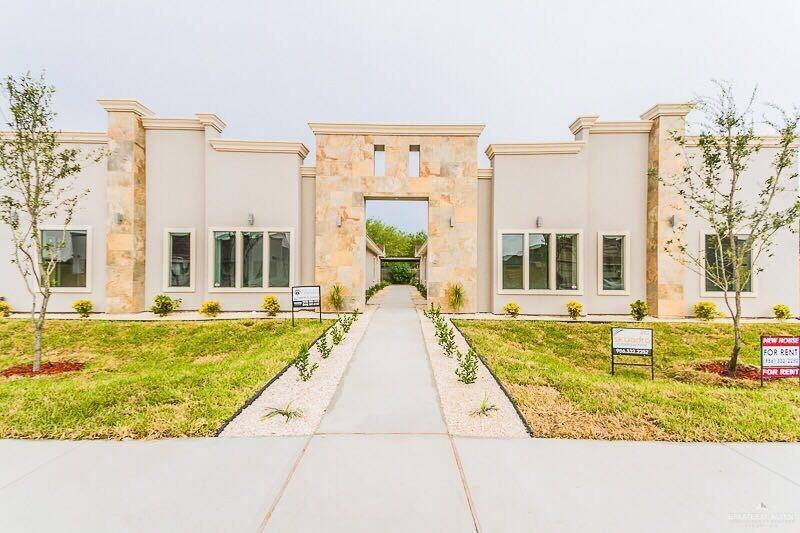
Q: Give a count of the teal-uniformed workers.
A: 0